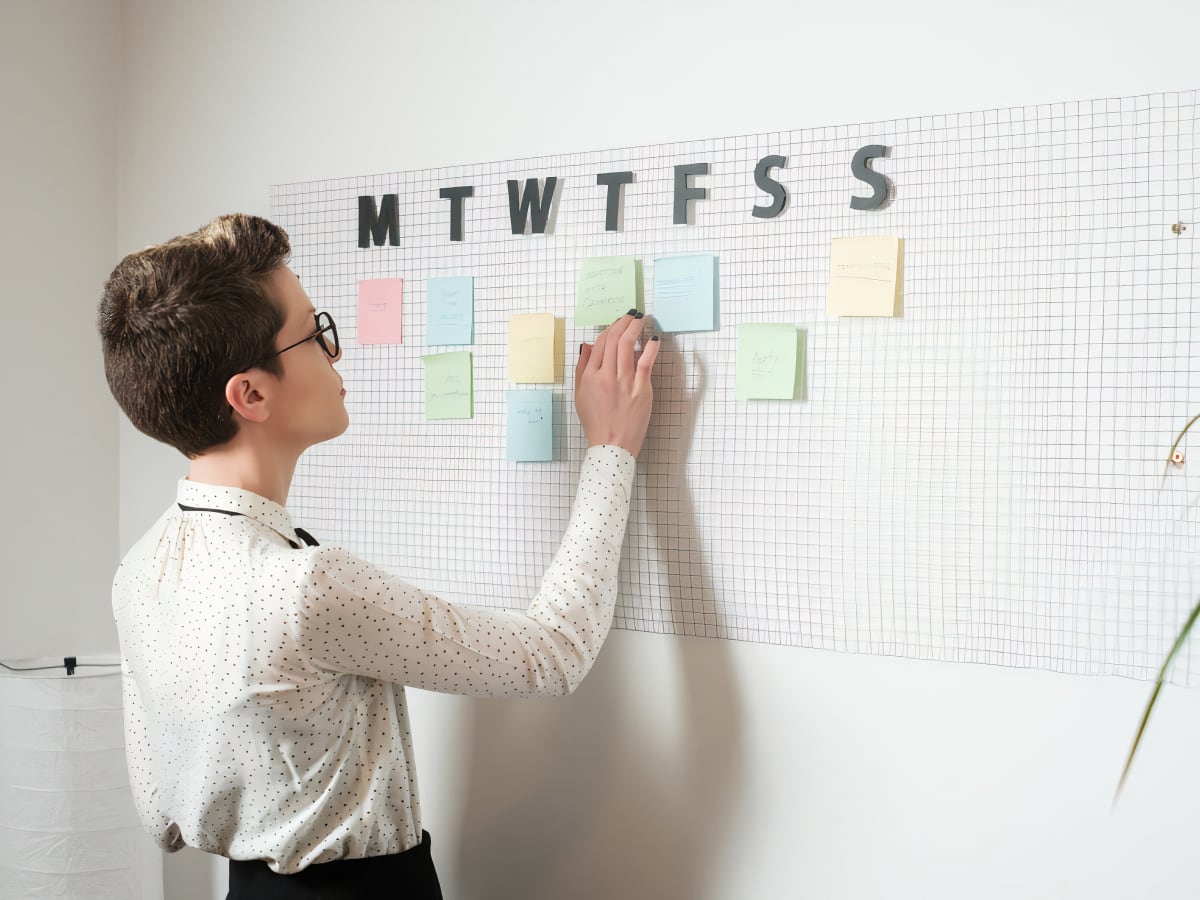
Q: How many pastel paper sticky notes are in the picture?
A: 9